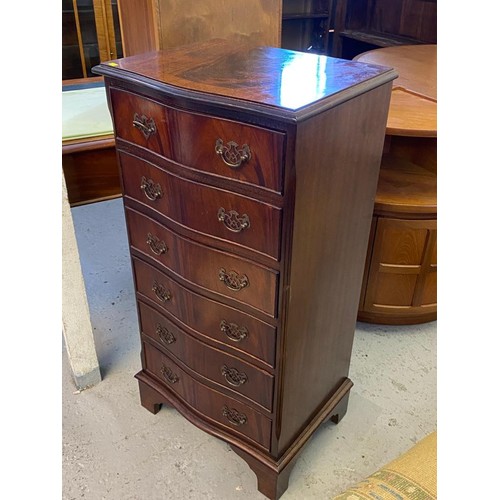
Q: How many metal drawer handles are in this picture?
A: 12